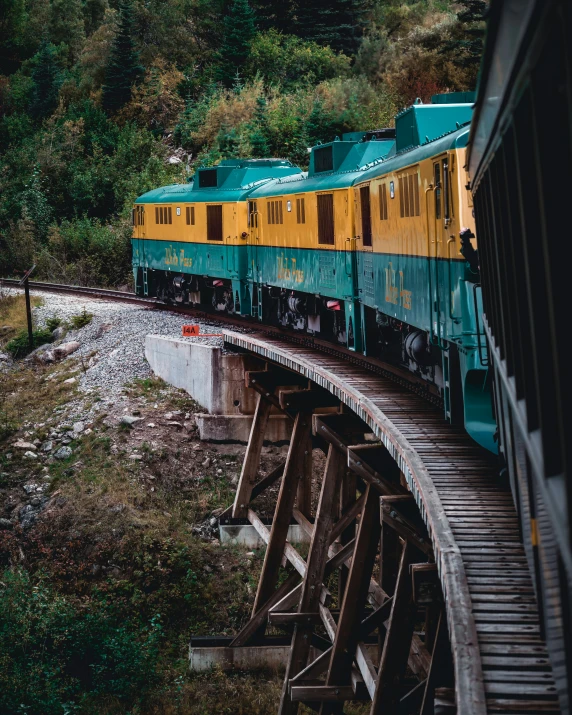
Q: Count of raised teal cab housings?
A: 3